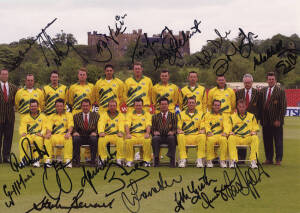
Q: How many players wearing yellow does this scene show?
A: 15